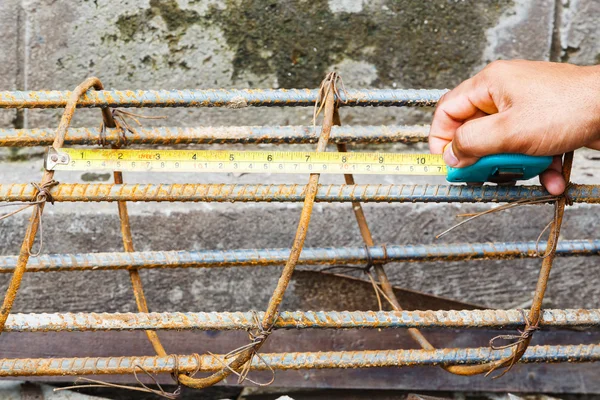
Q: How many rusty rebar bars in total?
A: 6